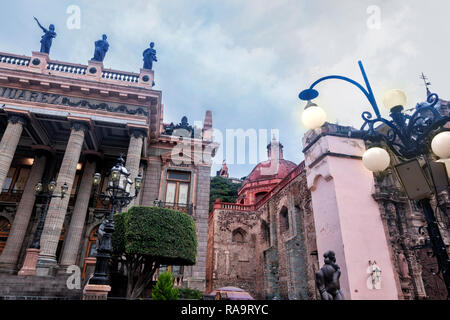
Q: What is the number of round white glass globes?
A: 4